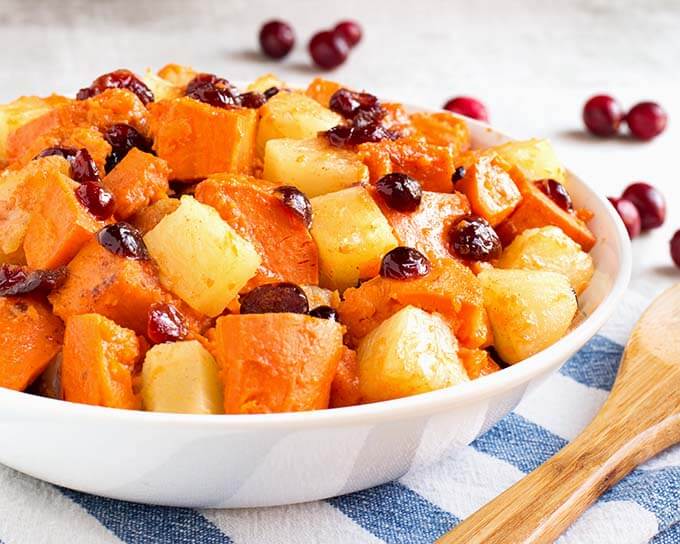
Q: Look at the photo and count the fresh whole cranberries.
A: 9